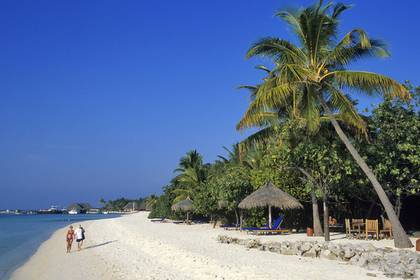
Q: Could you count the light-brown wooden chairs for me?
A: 4